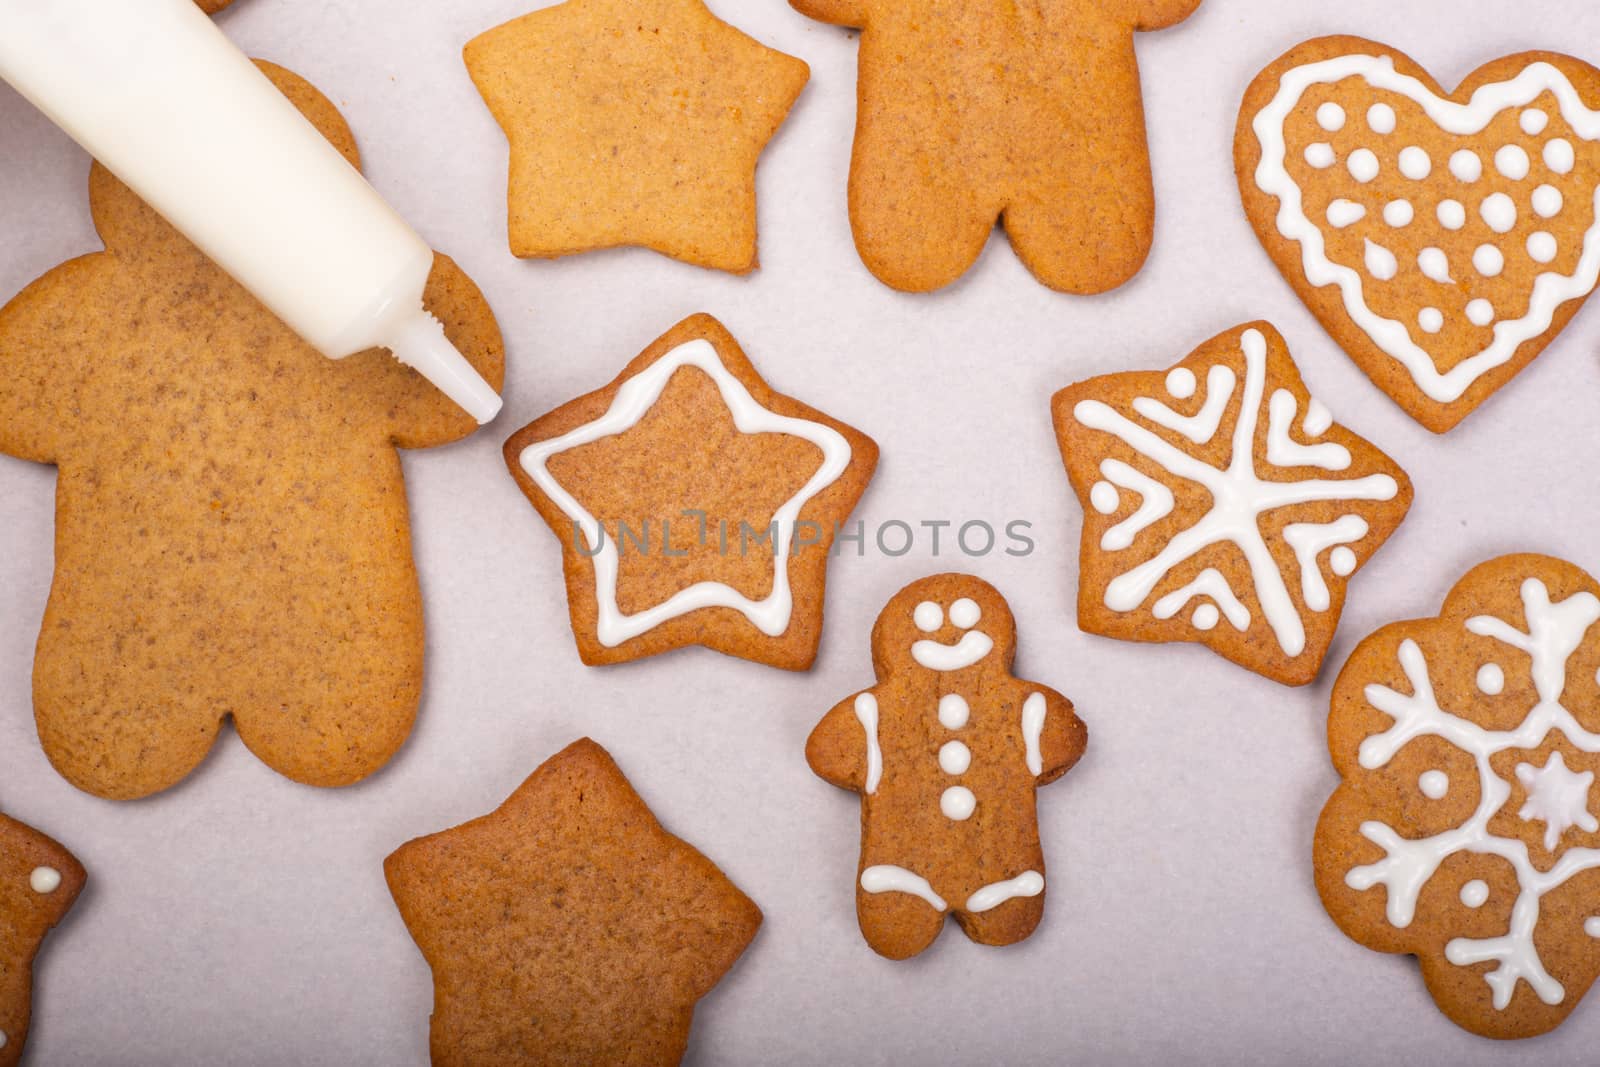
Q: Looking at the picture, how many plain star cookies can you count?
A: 2